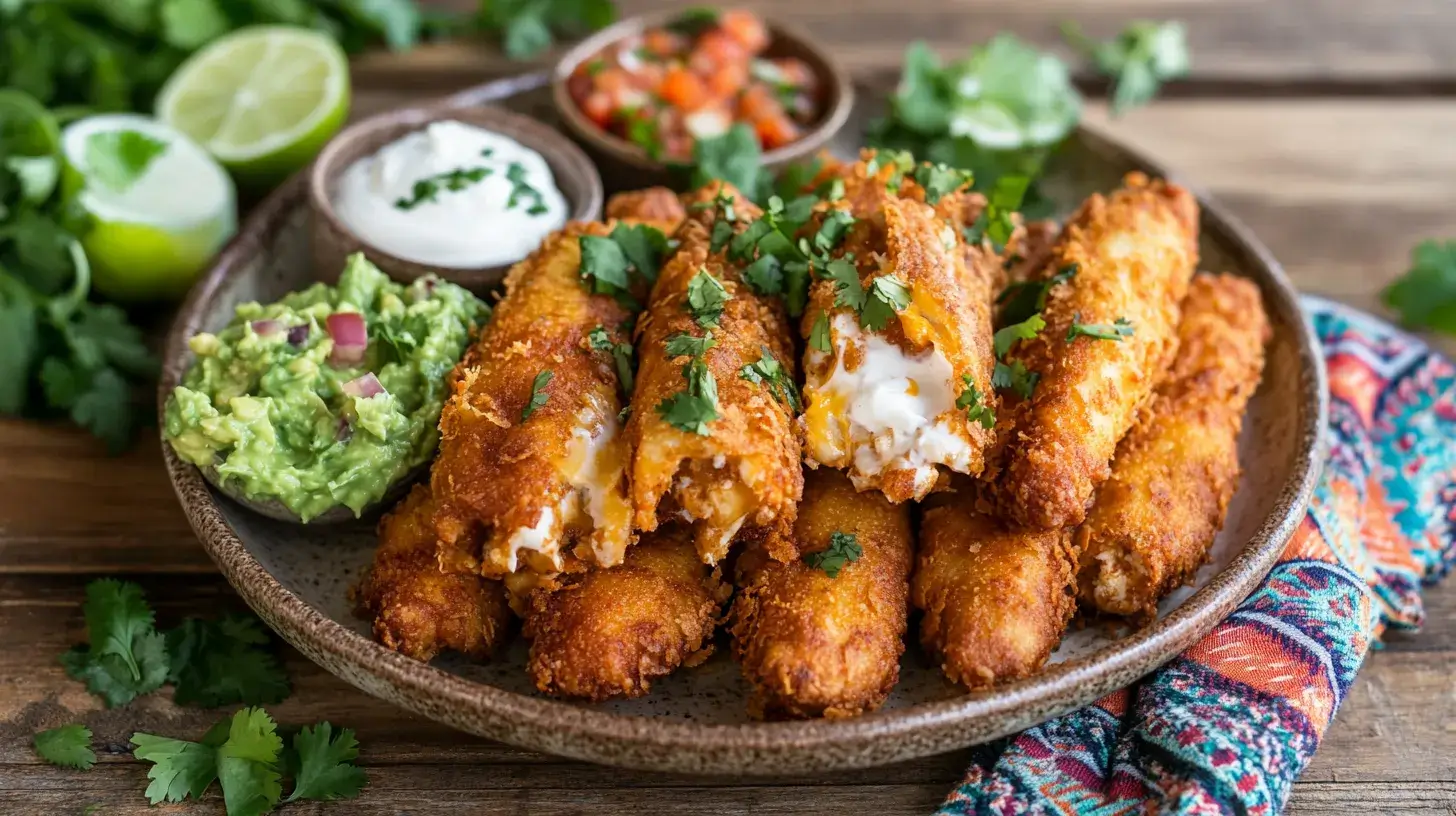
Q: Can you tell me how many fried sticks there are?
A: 9